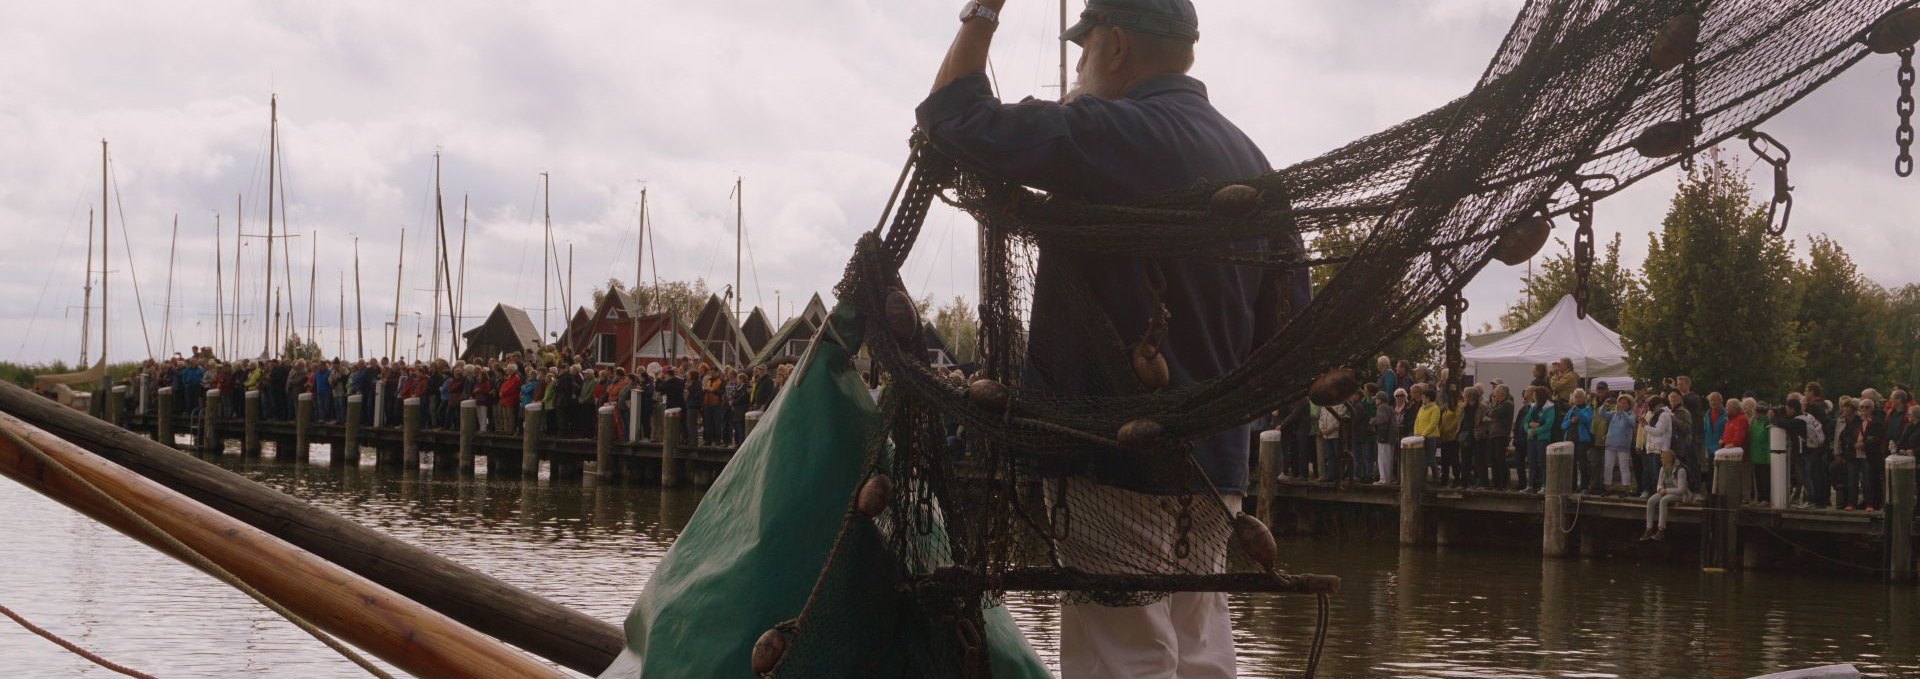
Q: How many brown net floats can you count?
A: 13